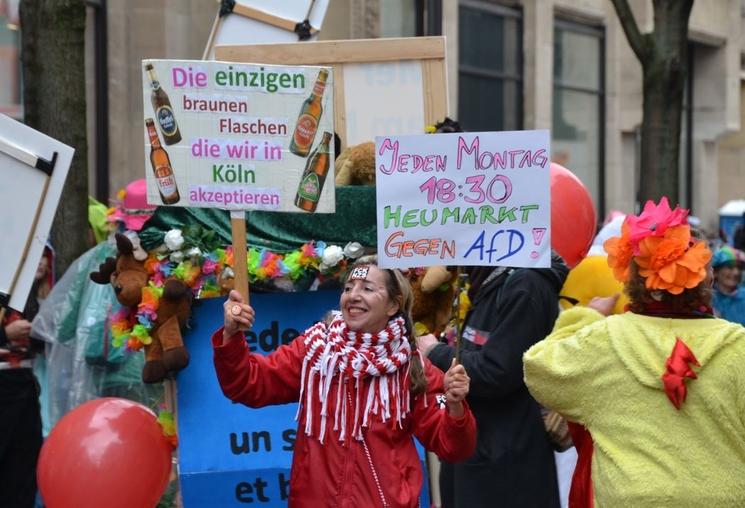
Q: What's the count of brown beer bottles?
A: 4